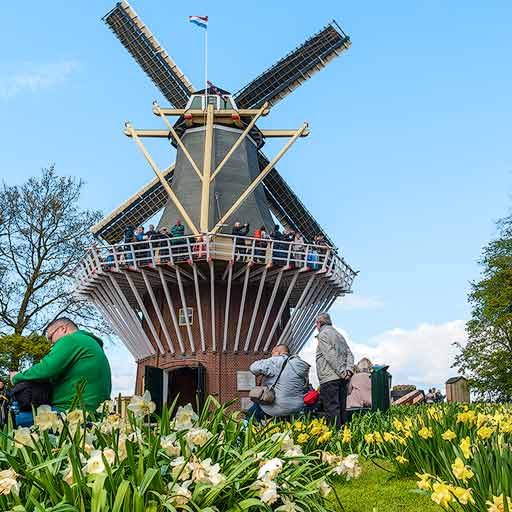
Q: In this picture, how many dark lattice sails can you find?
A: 4